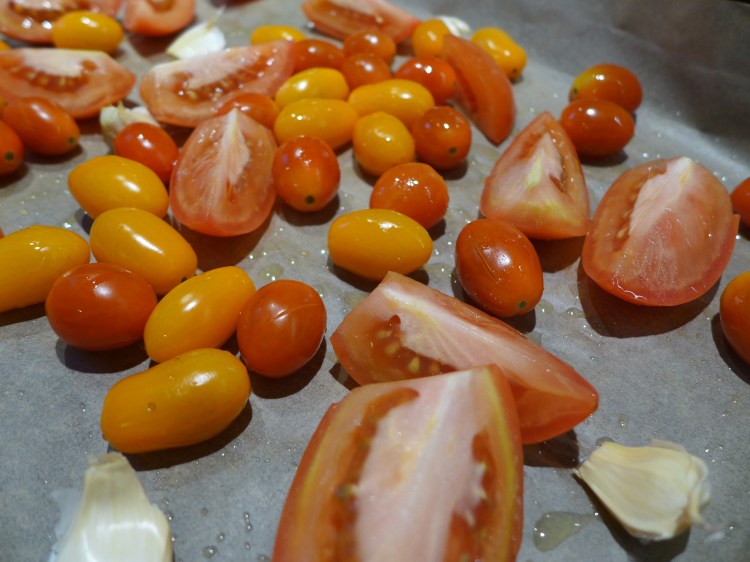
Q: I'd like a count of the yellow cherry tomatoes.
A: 14